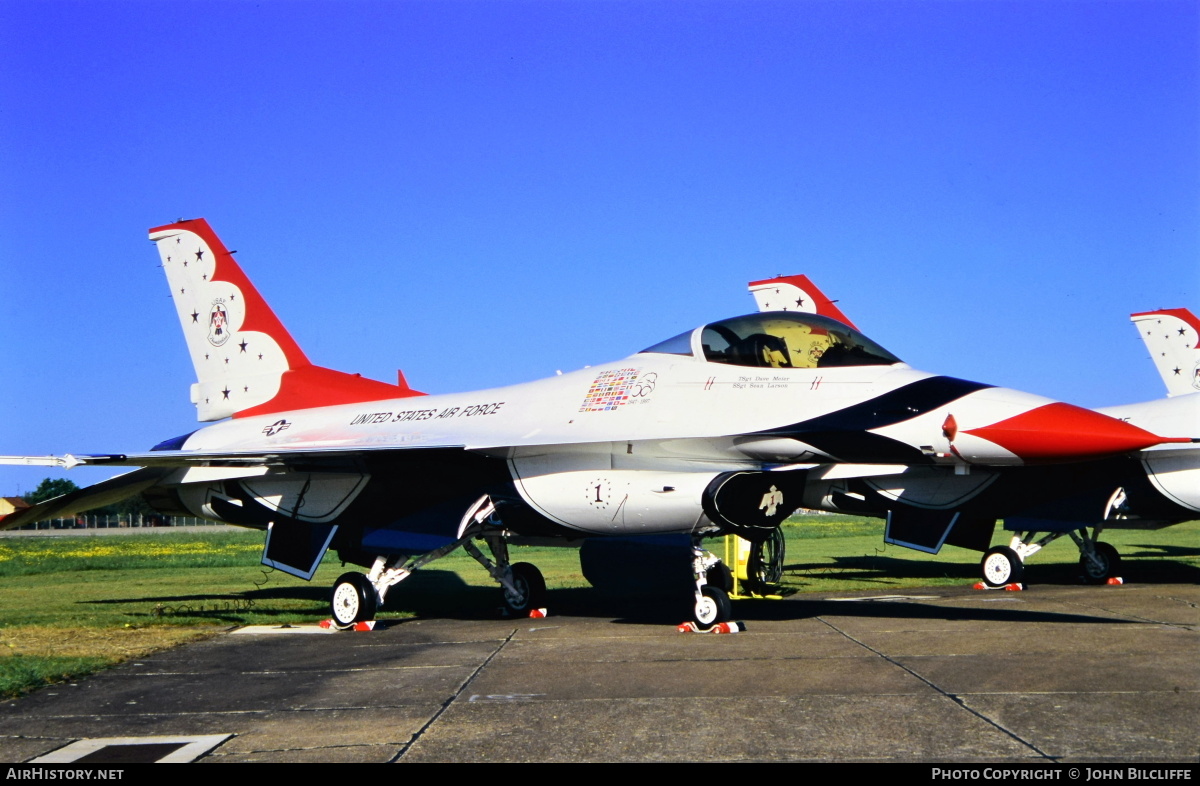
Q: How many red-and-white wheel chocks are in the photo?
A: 8